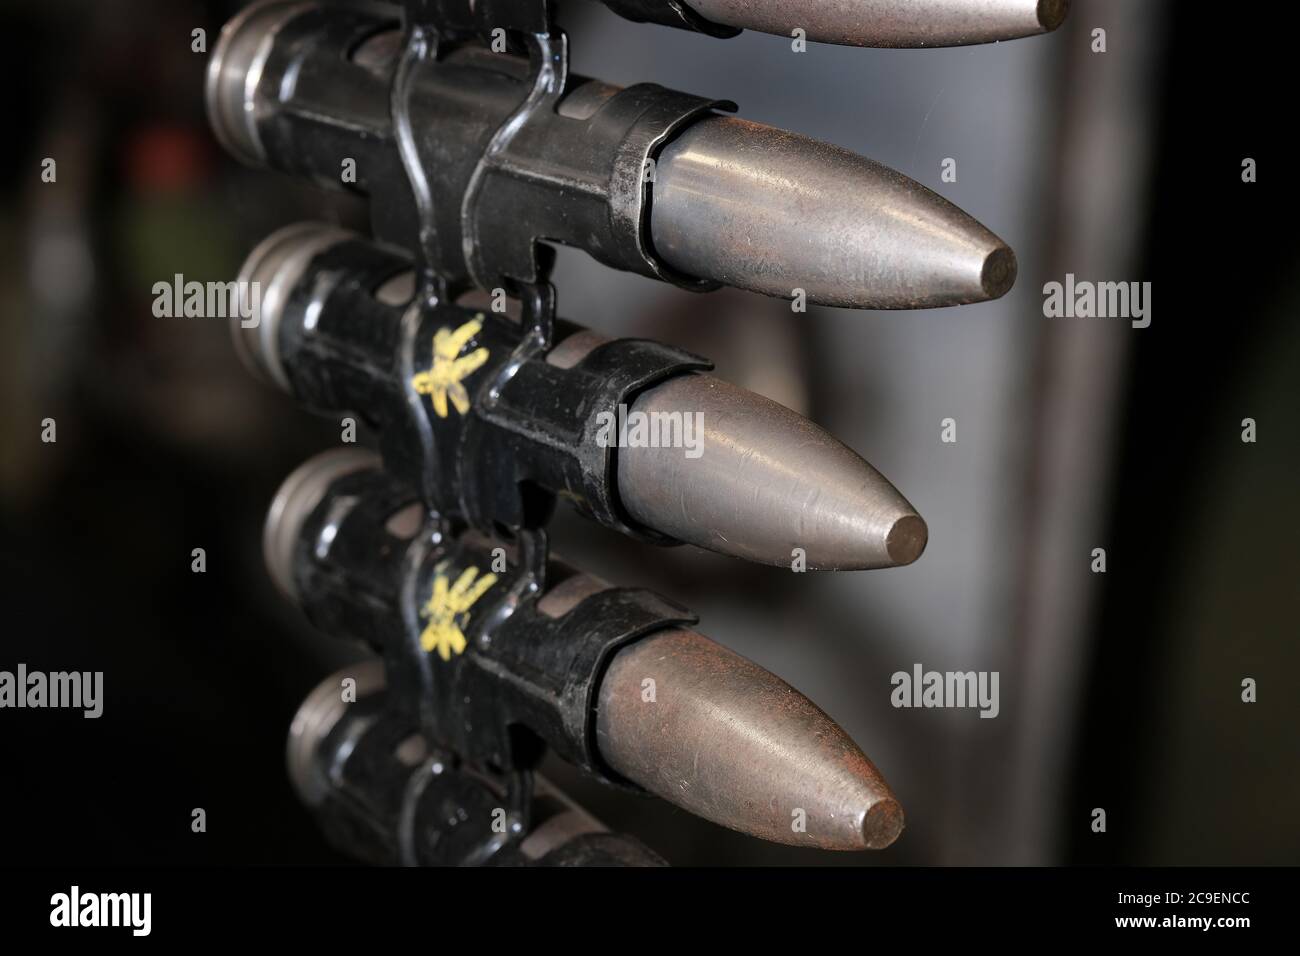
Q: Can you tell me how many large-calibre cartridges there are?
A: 5